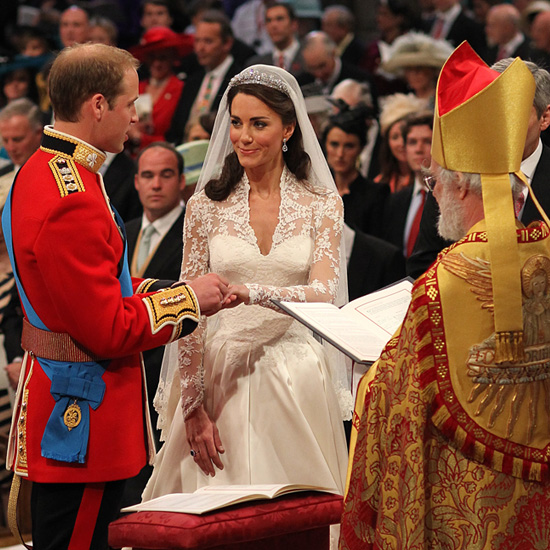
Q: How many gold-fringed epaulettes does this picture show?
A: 1